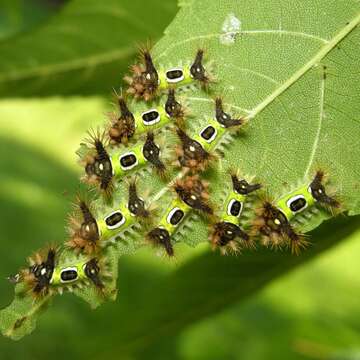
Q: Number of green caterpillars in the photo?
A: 9